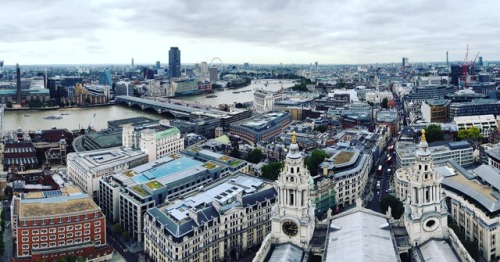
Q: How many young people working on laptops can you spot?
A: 0